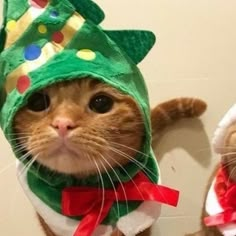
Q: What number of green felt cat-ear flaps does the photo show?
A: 2